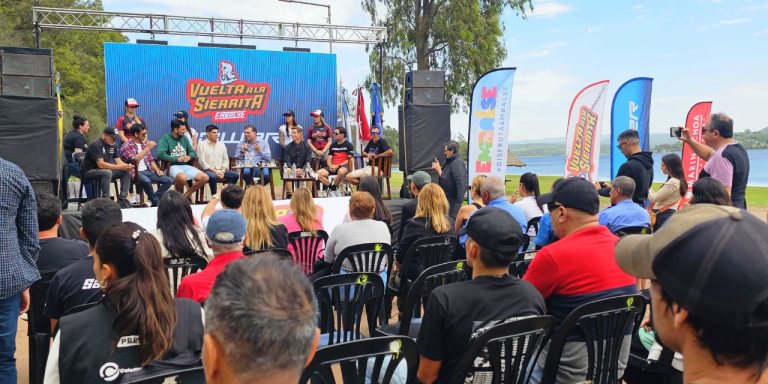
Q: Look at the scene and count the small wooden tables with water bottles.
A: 2